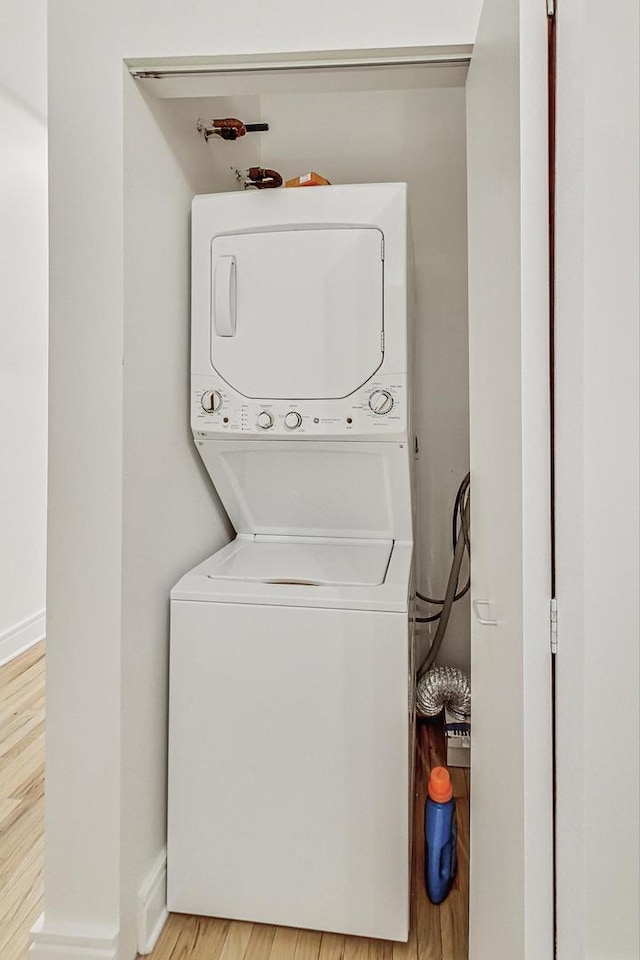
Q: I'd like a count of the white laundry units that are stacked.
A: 2